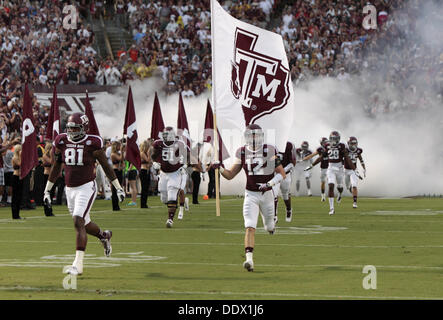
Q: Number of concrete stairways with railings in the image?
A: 1